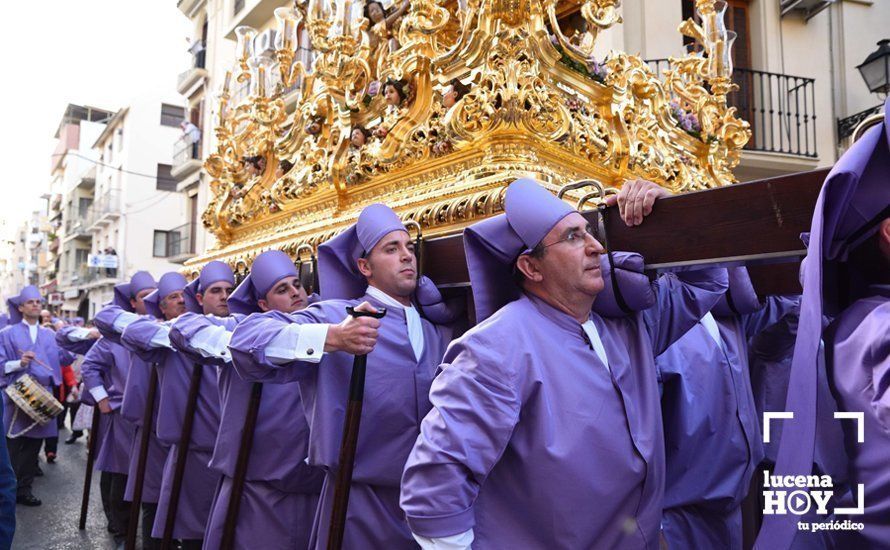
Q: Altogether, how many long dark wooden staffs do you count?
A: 5